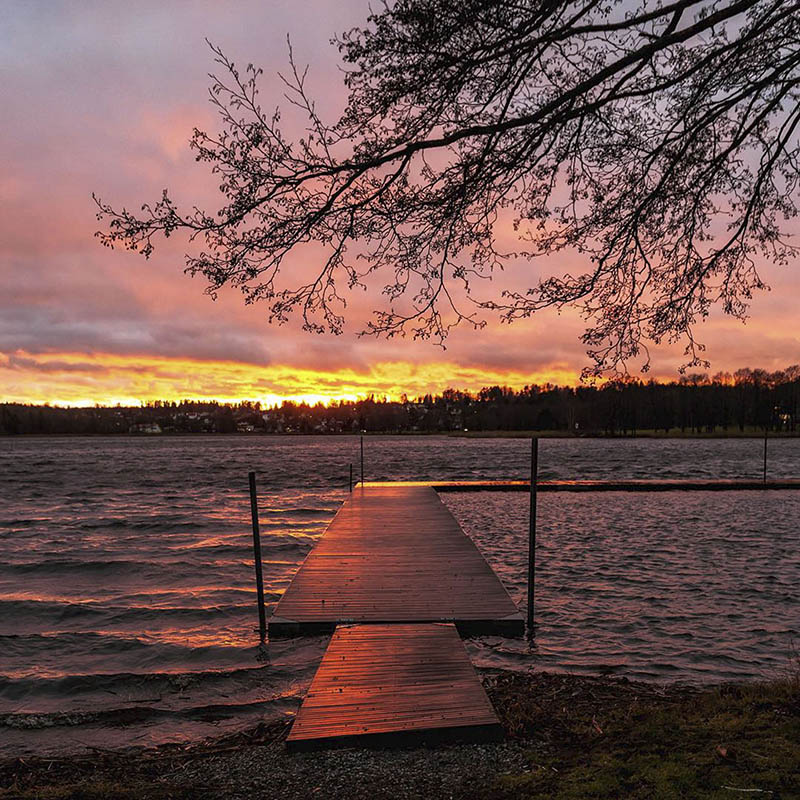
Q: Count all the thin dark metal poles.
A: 5